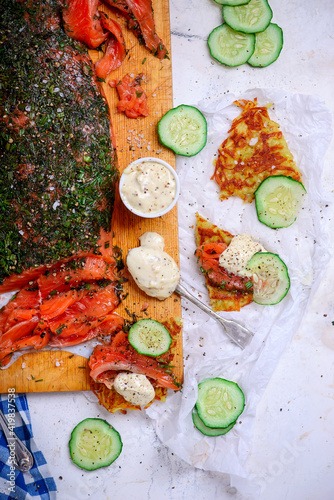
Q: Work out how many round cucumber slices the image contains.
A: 11